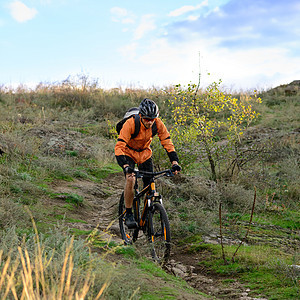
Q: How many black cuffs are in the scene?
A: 2